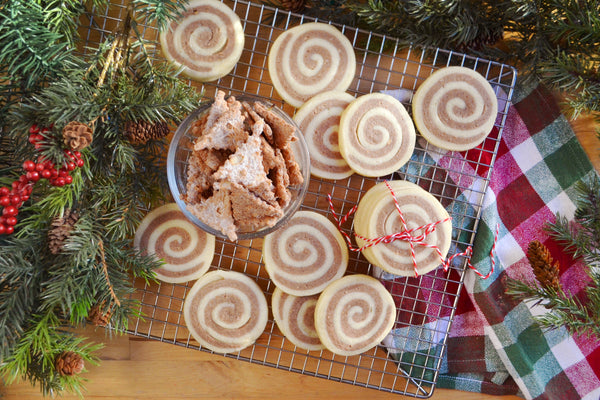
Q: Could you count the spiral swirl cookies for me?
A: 11